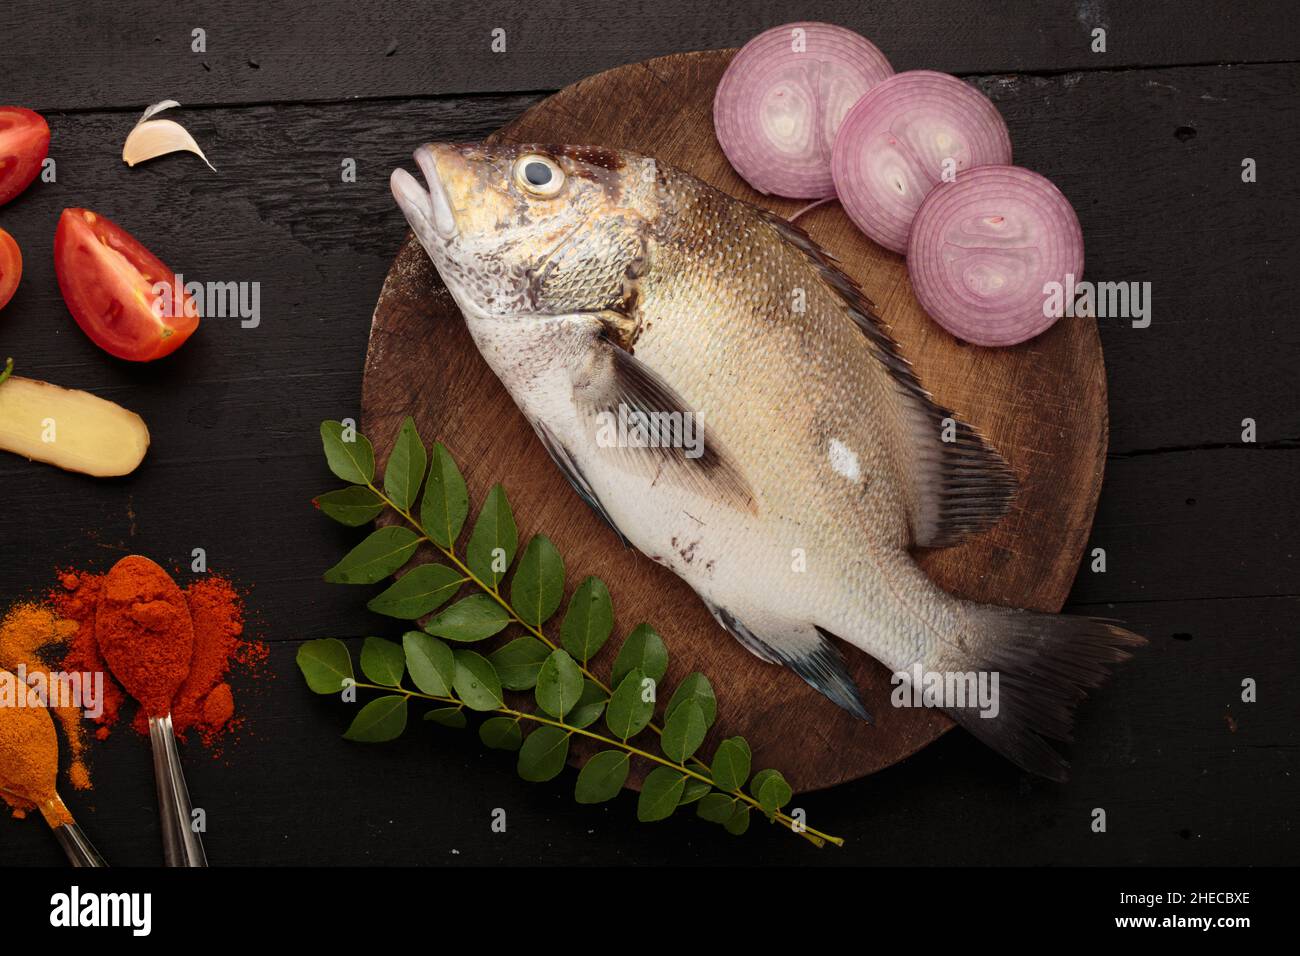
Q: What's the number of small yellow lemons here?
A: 0